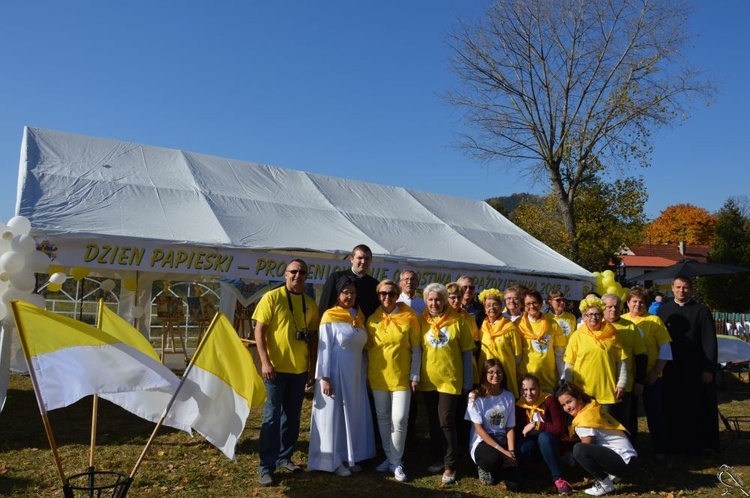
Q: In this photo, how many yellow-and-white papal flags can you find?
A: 3